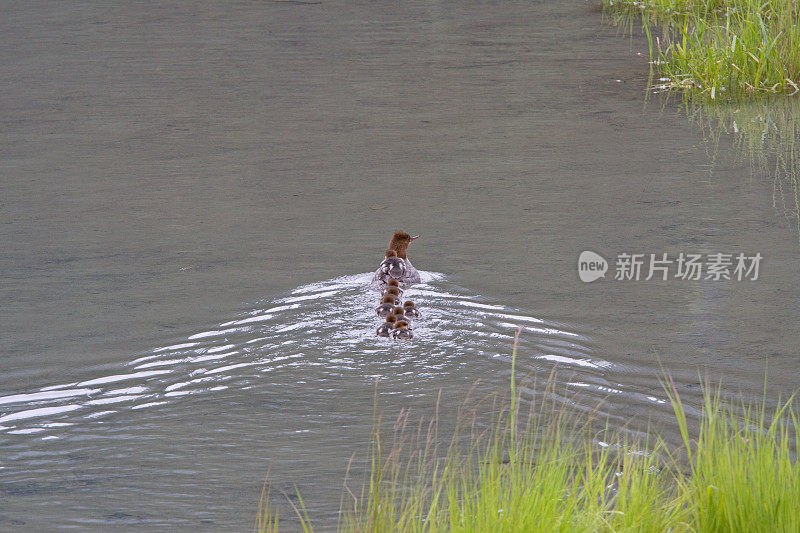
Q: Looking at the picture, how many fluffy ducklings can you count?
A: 8